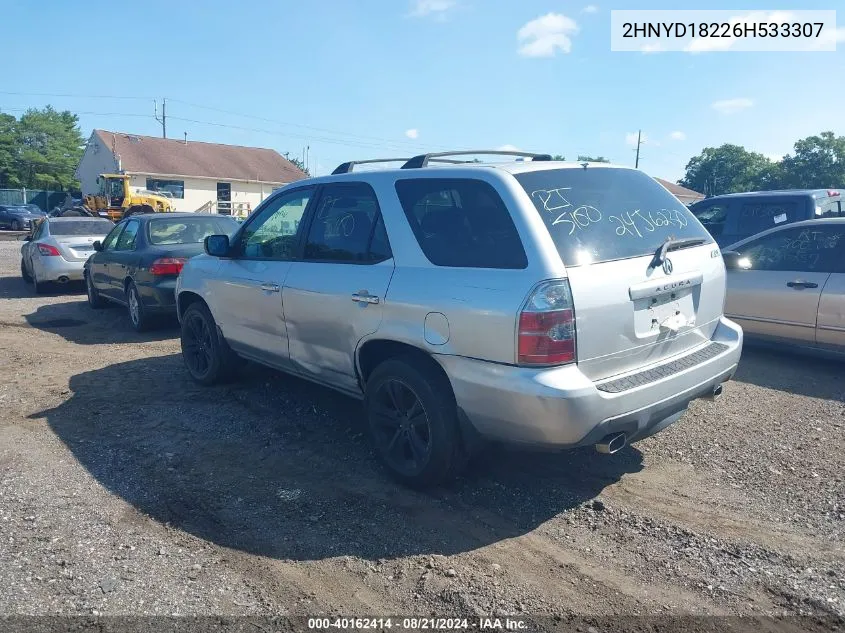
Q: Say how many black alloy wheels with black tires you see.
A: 2